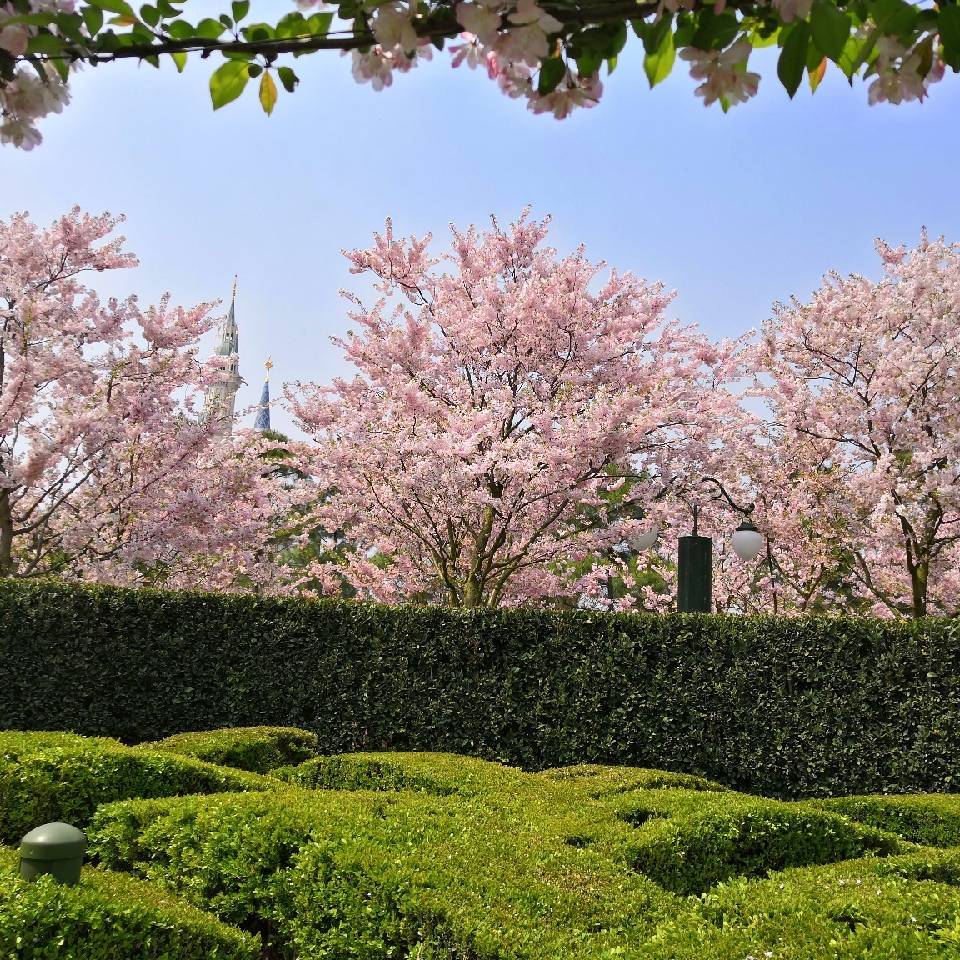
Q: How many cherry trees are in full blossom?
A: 3